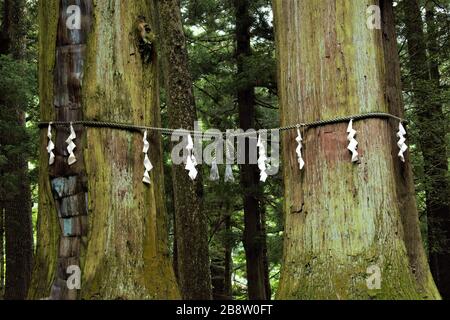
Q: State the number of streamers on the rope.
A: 8